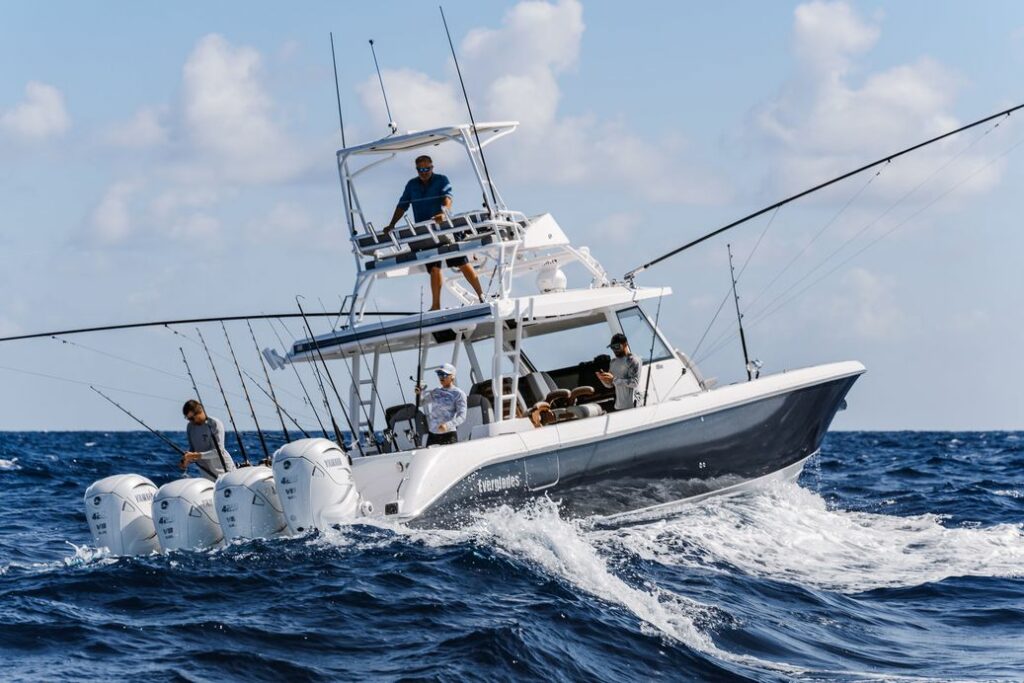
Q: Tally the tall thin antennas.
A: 3